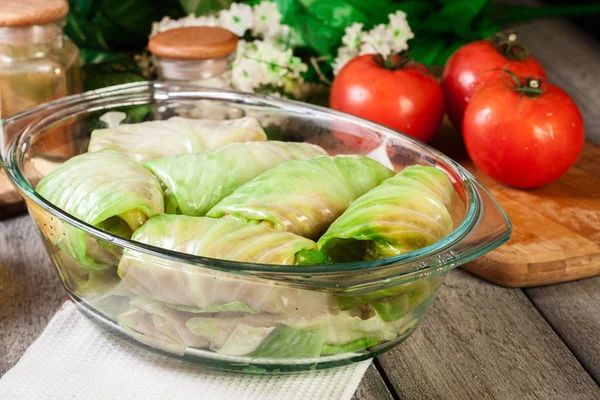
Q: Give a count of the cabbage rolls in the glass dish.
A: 6